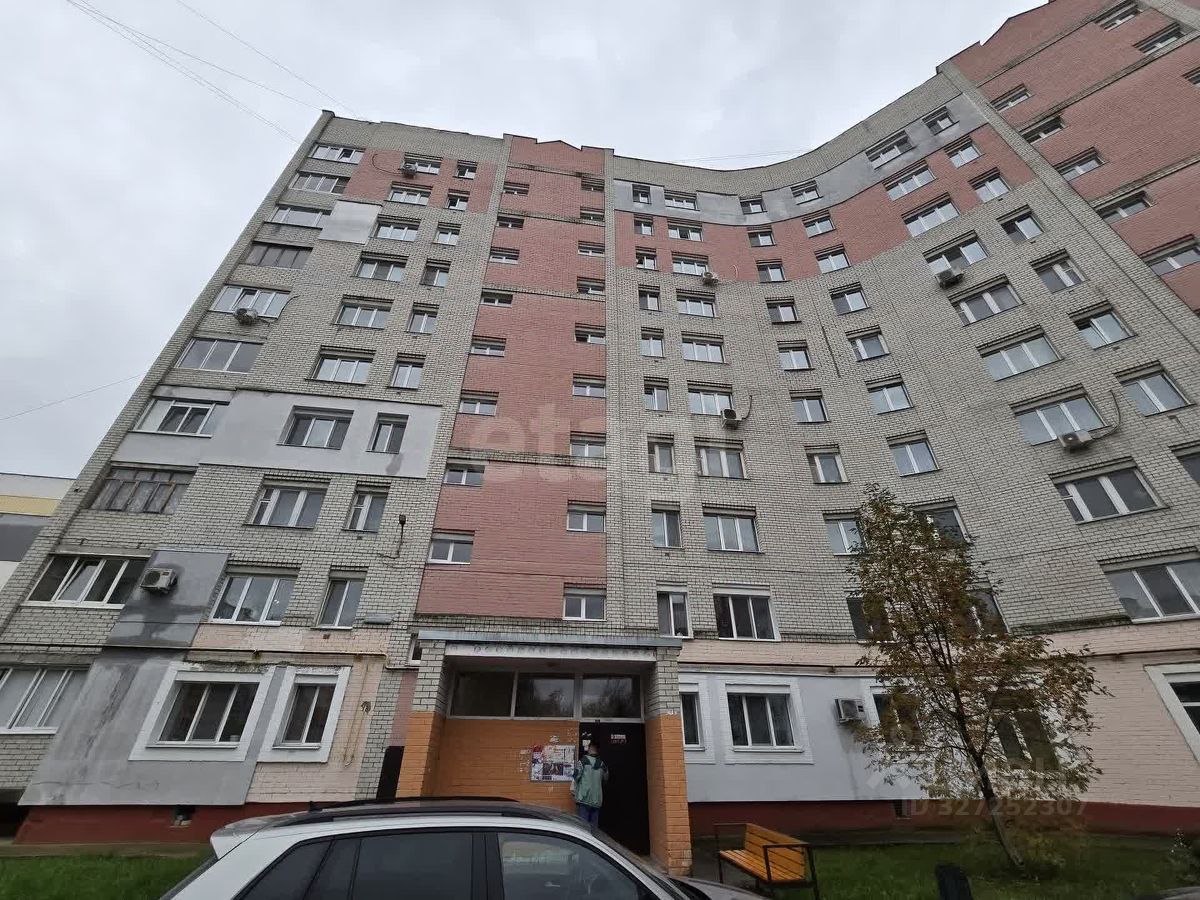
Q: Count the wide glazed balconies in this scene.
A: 10